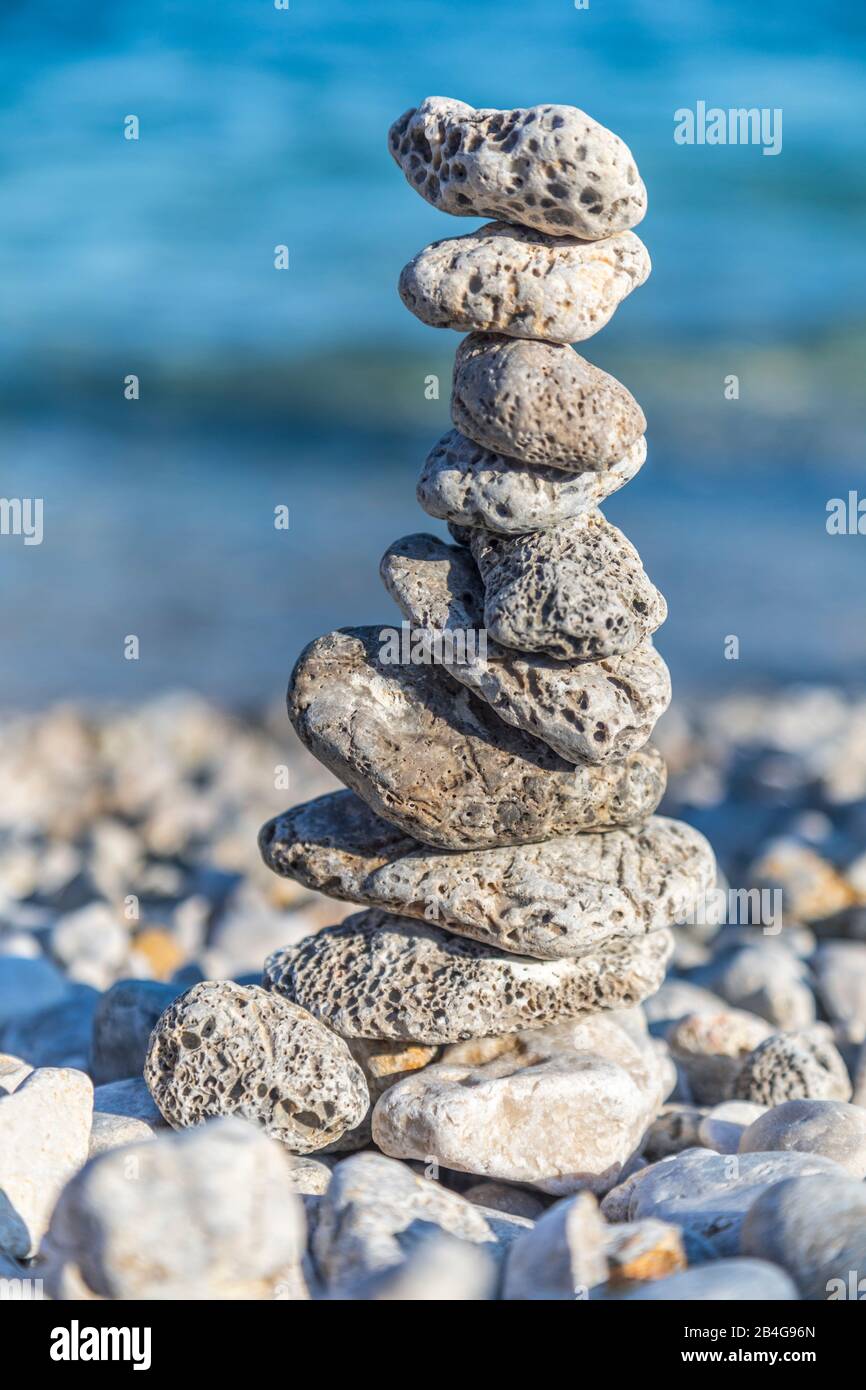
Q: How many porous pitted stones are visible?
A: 11